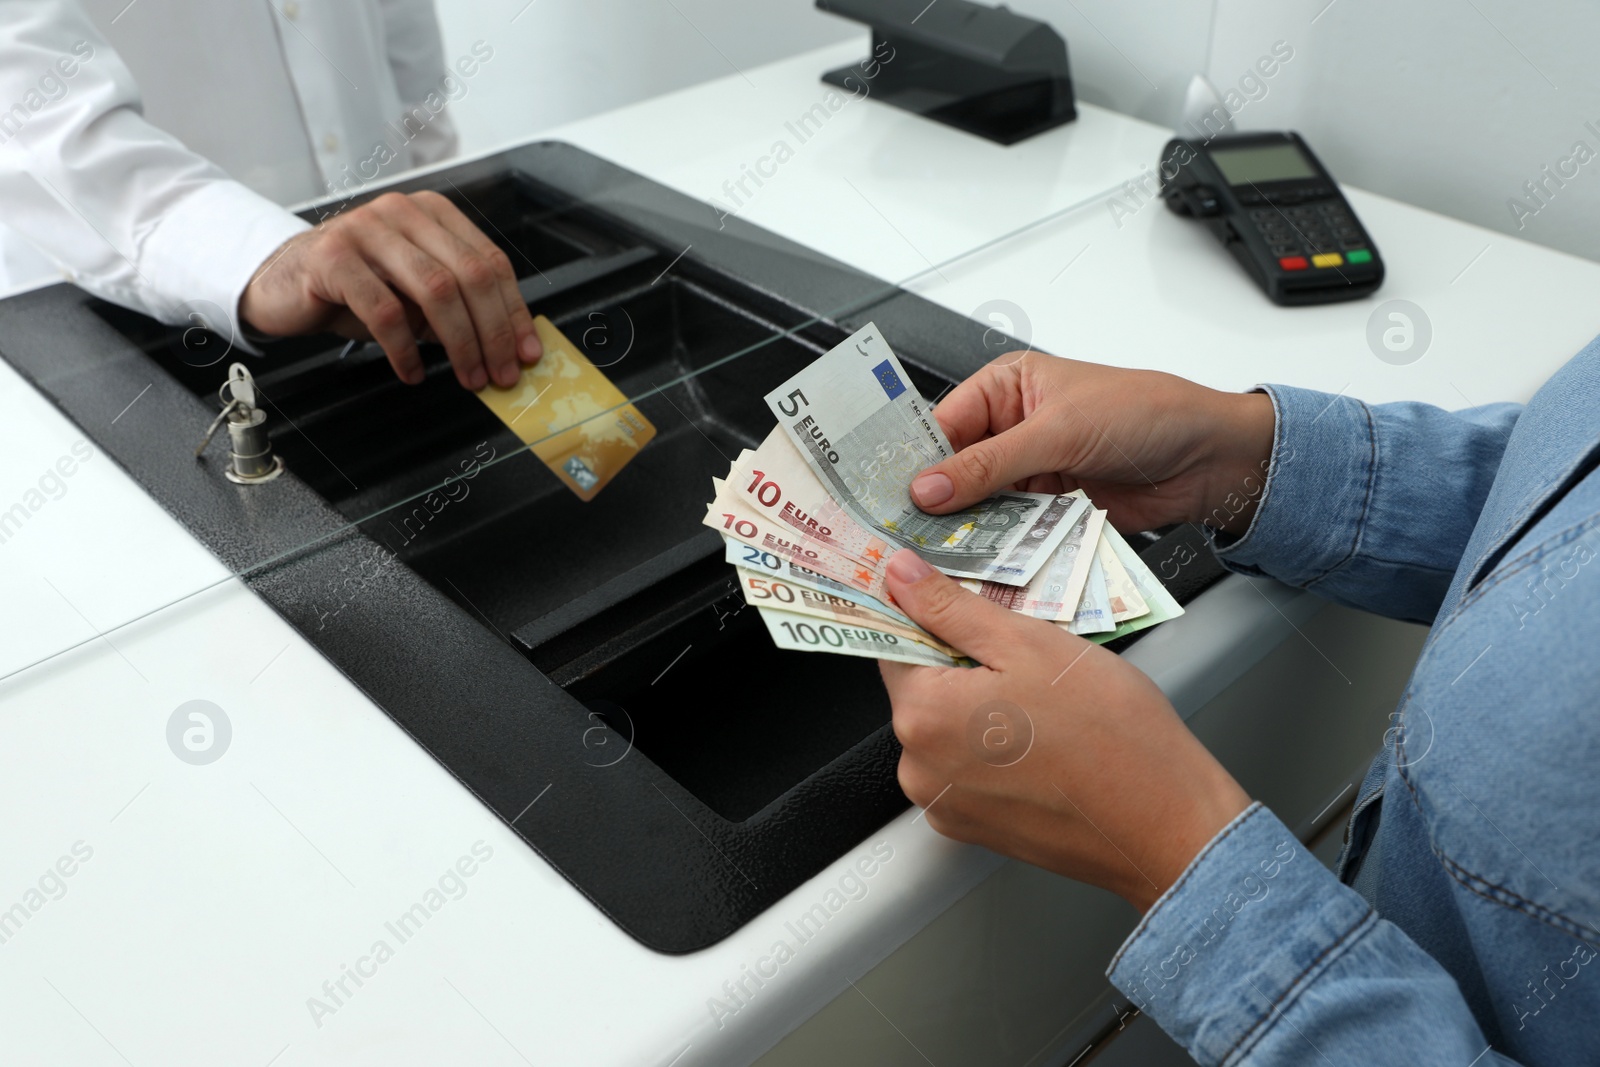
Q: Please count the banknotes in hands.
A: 6